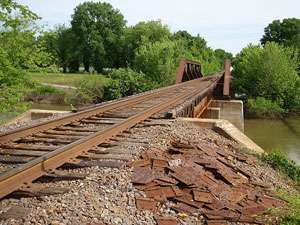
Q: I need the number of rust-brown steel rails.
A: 2